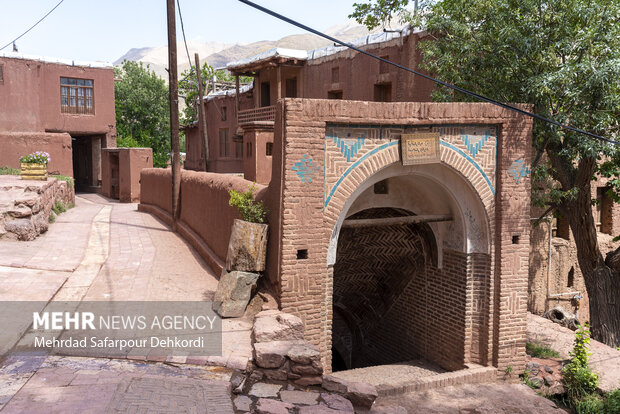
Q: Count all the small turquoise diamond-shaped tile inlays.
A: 2